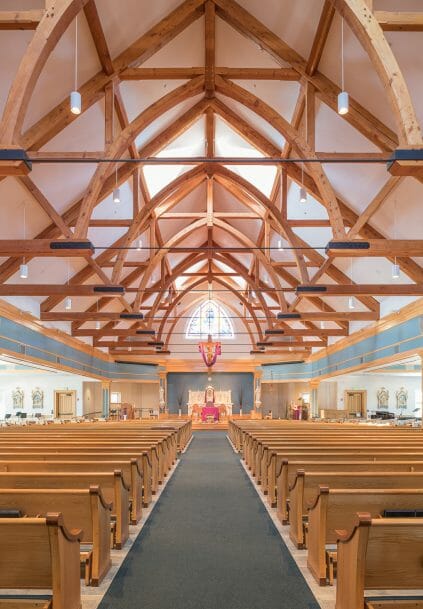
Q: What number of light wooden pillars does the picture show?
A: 4